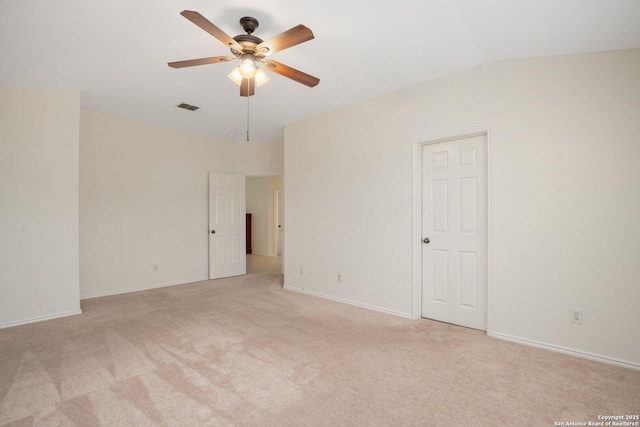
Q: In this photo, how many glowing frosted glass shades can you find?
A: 3